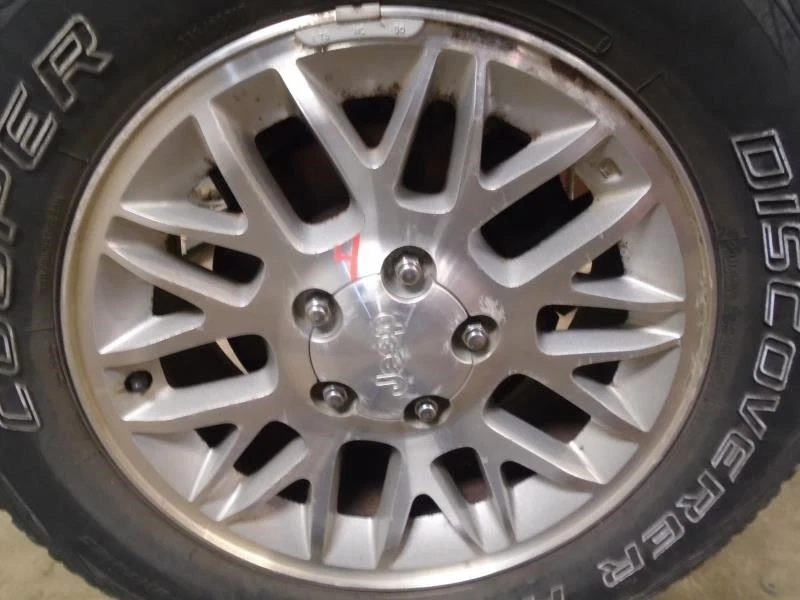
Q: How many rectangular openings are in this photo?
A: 10